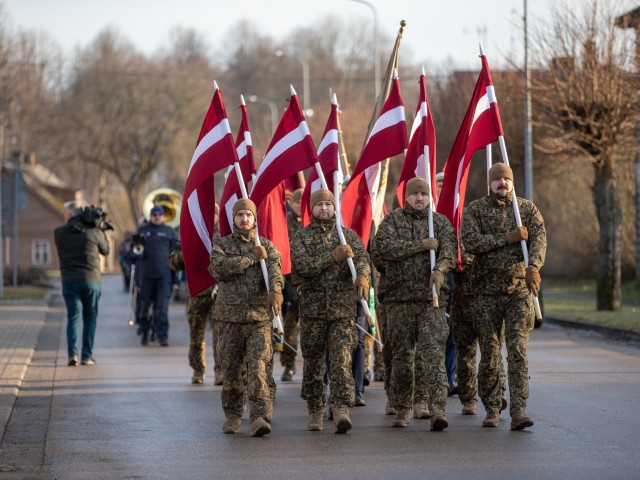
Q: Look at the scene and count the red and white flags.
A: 7